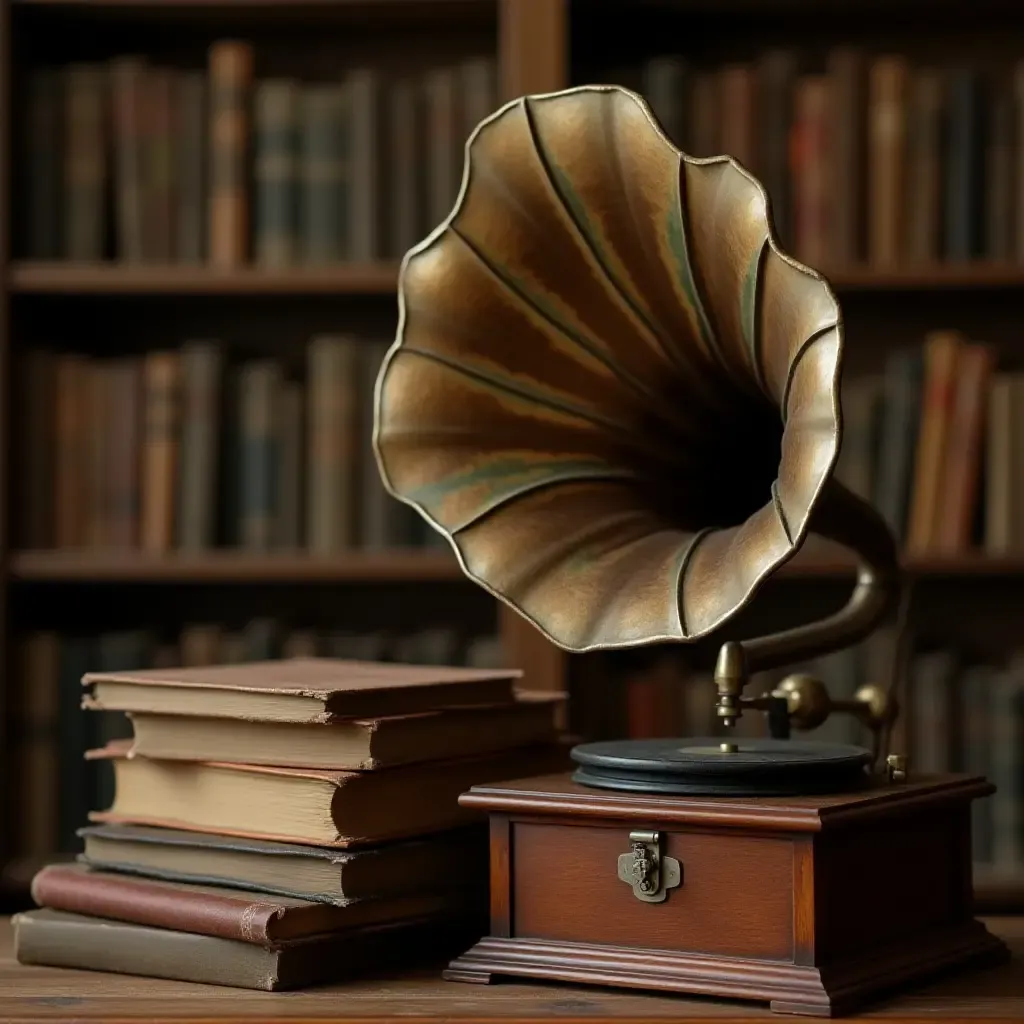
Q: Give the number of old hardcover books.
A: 6